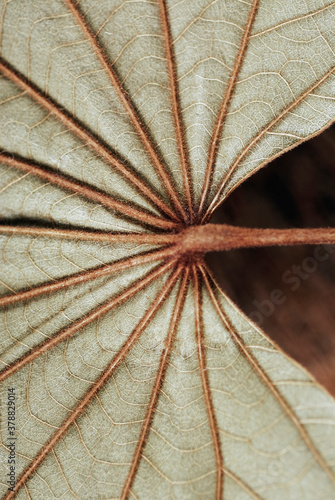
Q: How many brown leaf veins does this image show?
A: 13